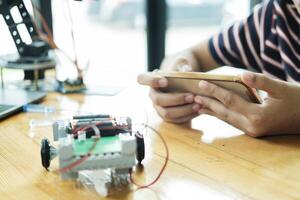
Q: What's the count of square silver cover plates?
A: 0